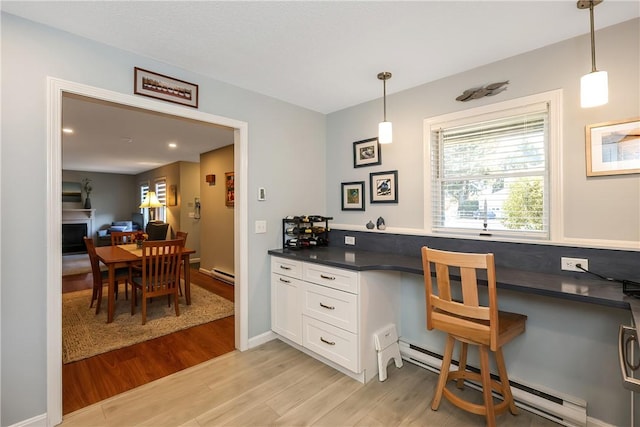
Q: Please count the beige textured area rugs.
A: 1